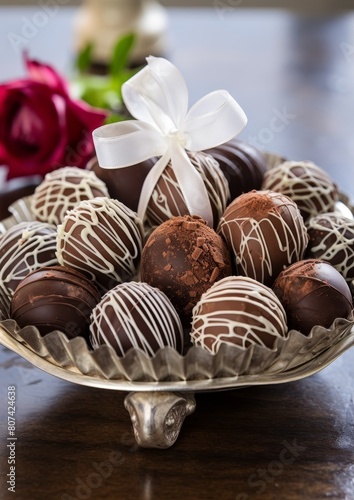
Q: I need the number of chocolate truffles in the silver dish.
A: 14